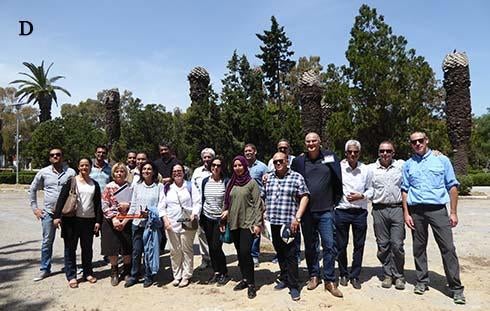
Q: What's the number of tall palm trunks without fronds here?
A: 4